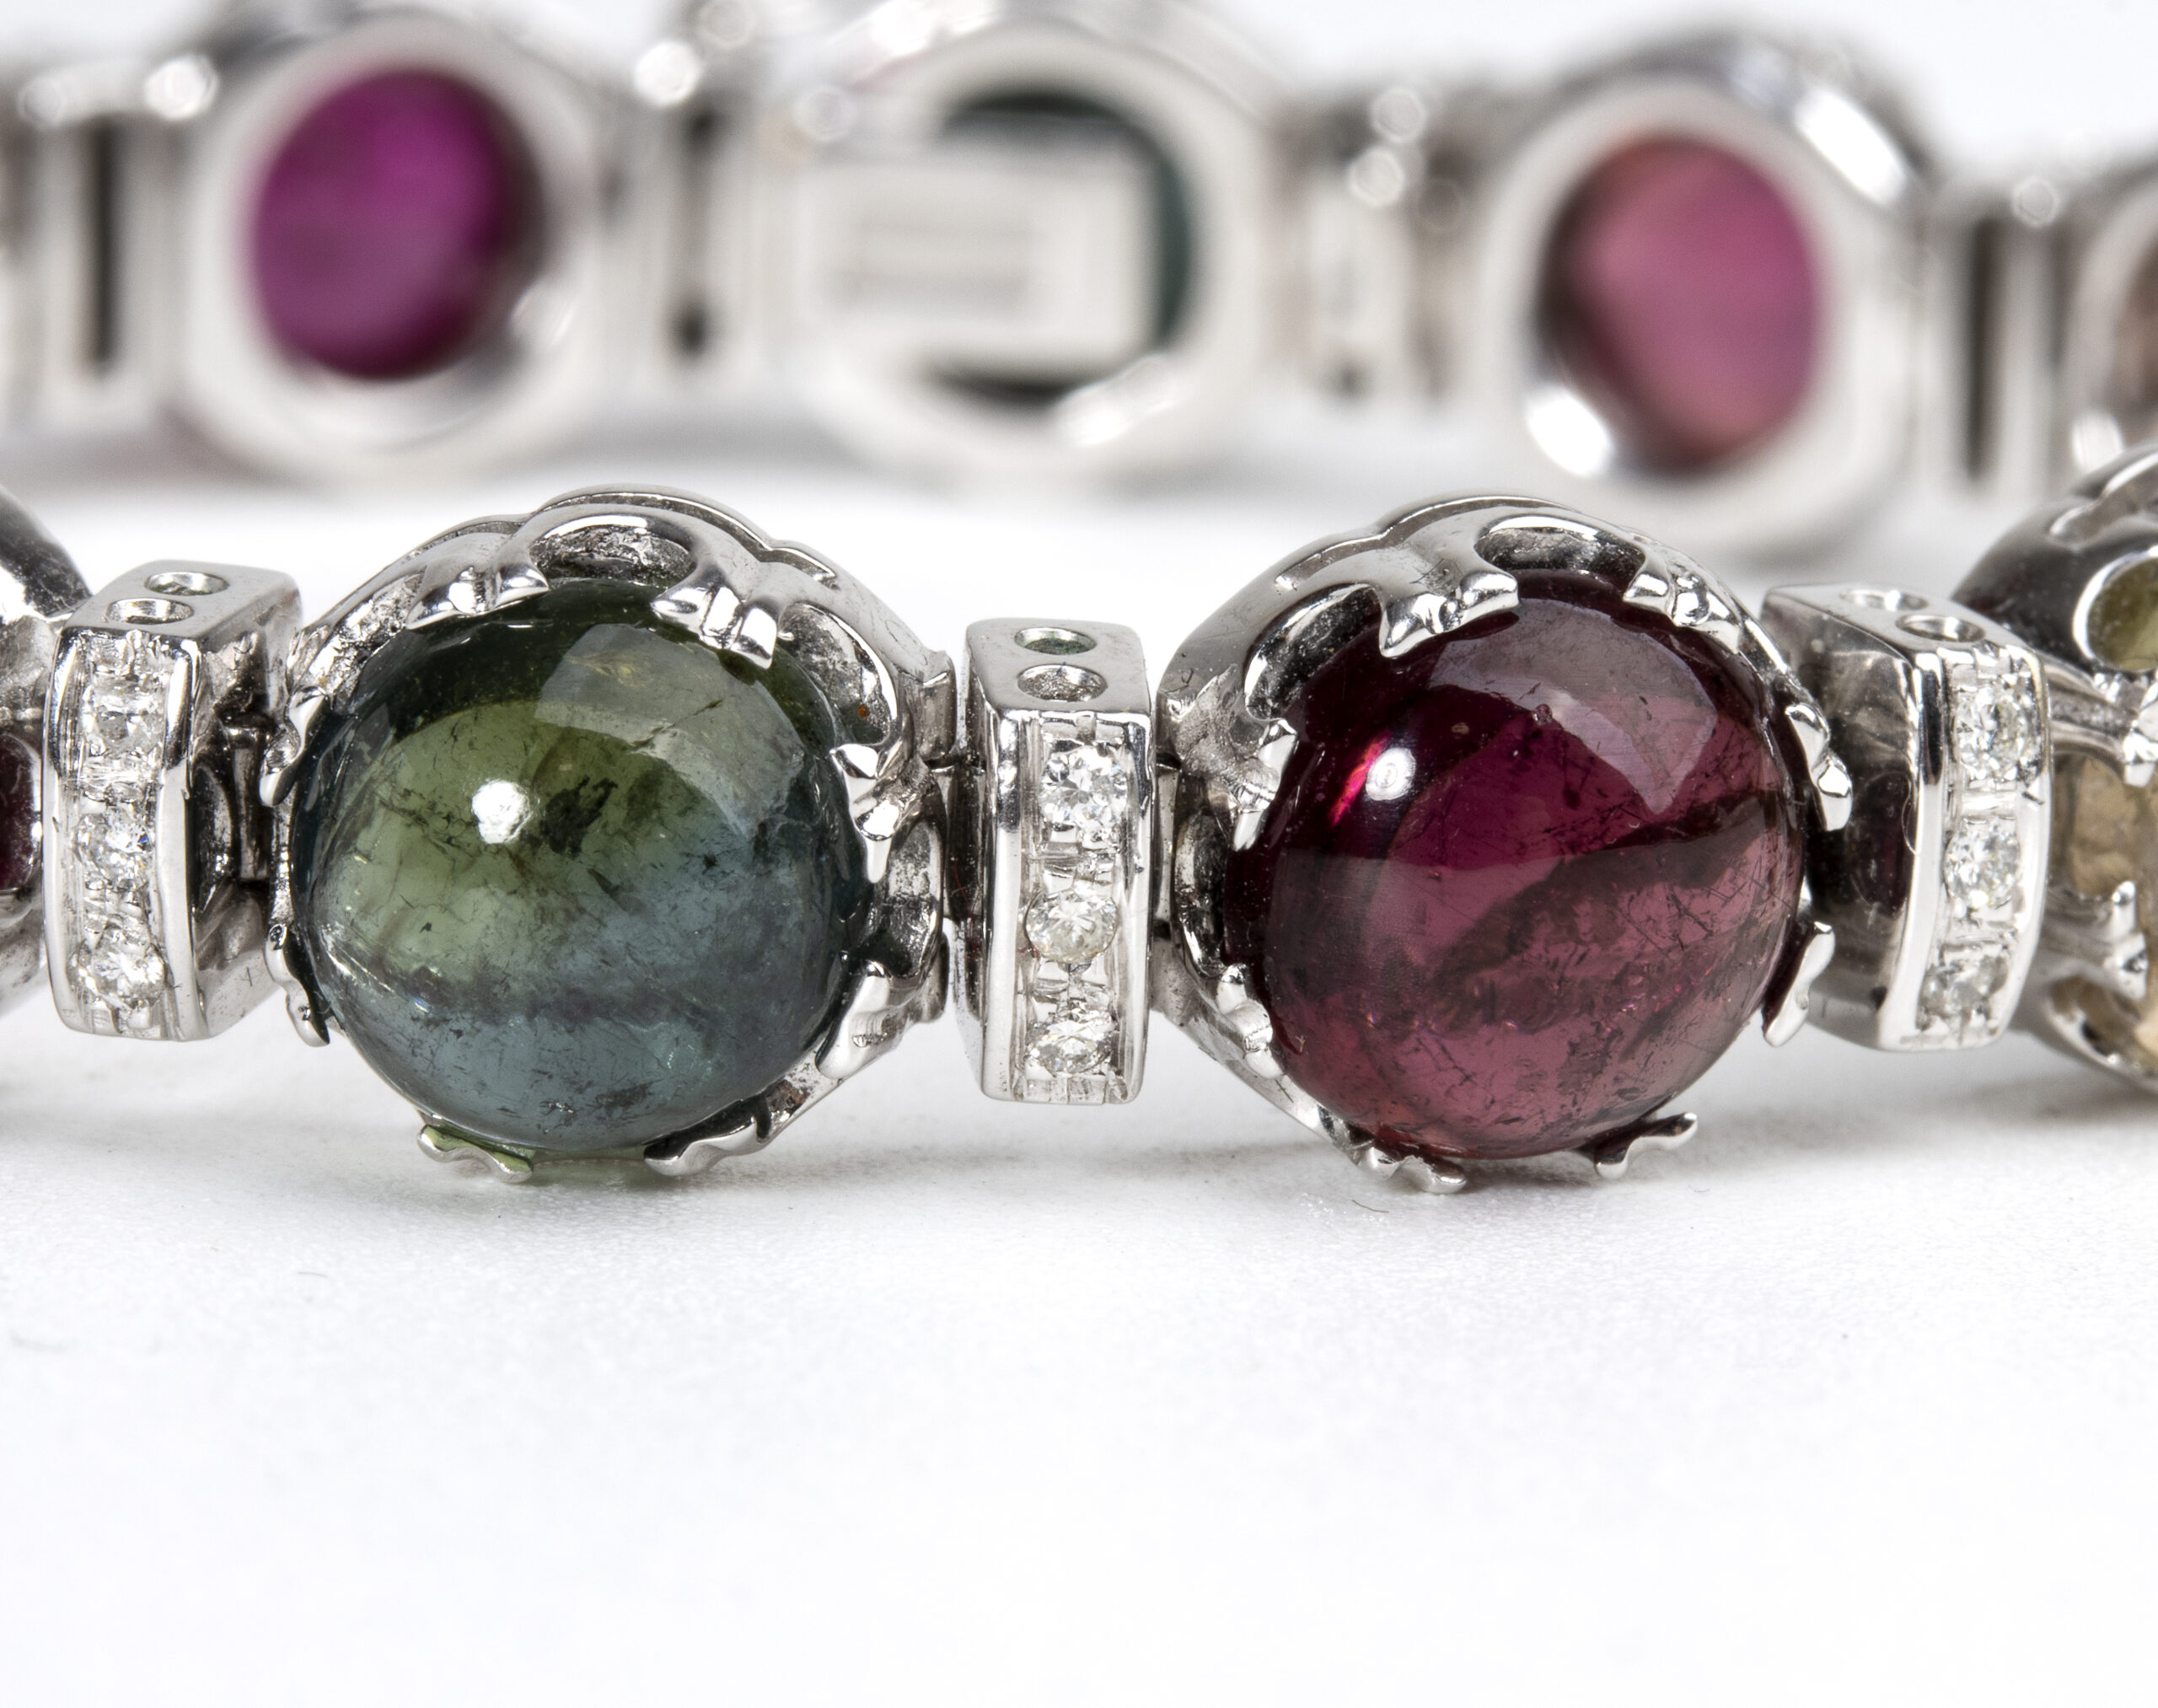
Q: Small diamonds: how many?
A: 9